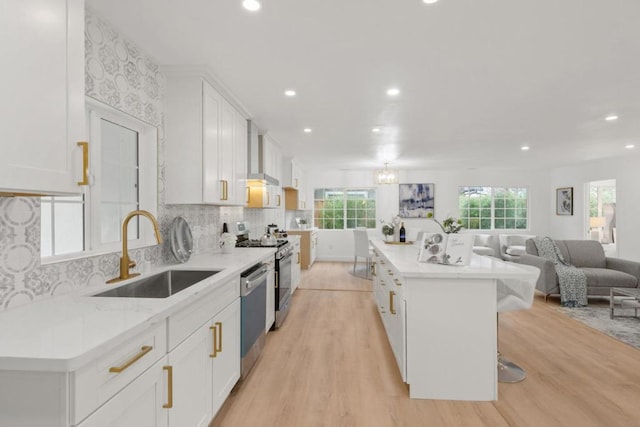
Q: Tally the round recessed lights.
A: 9